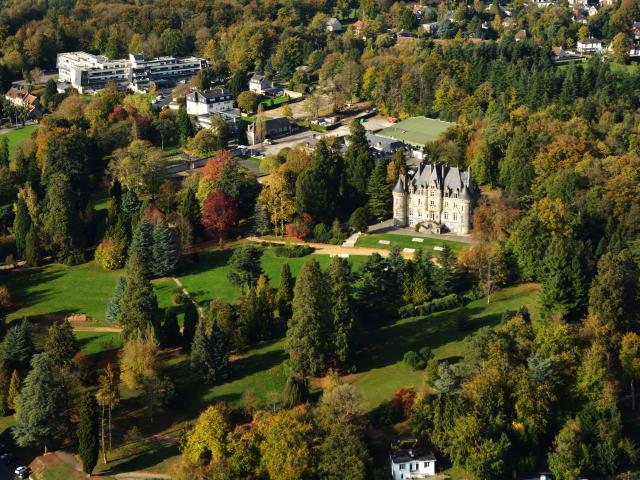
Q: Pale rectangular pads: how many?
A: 4